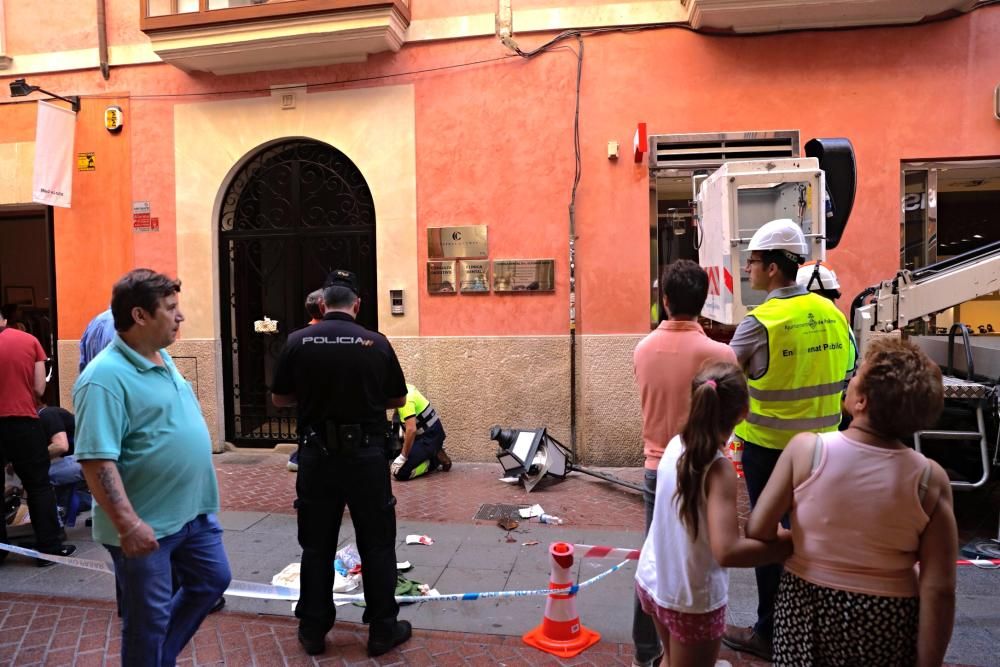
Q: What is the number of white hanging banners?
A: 1